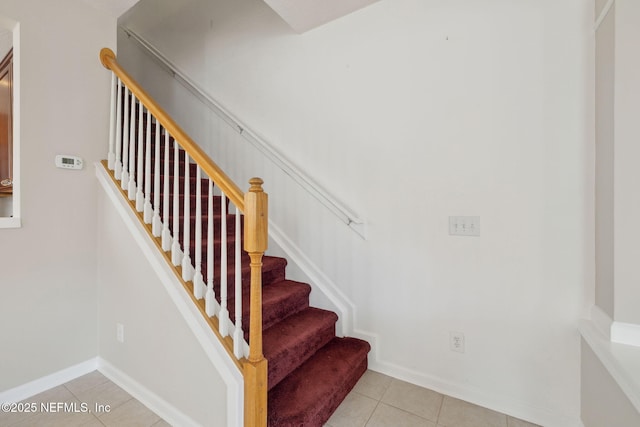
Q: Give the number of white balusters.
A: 14